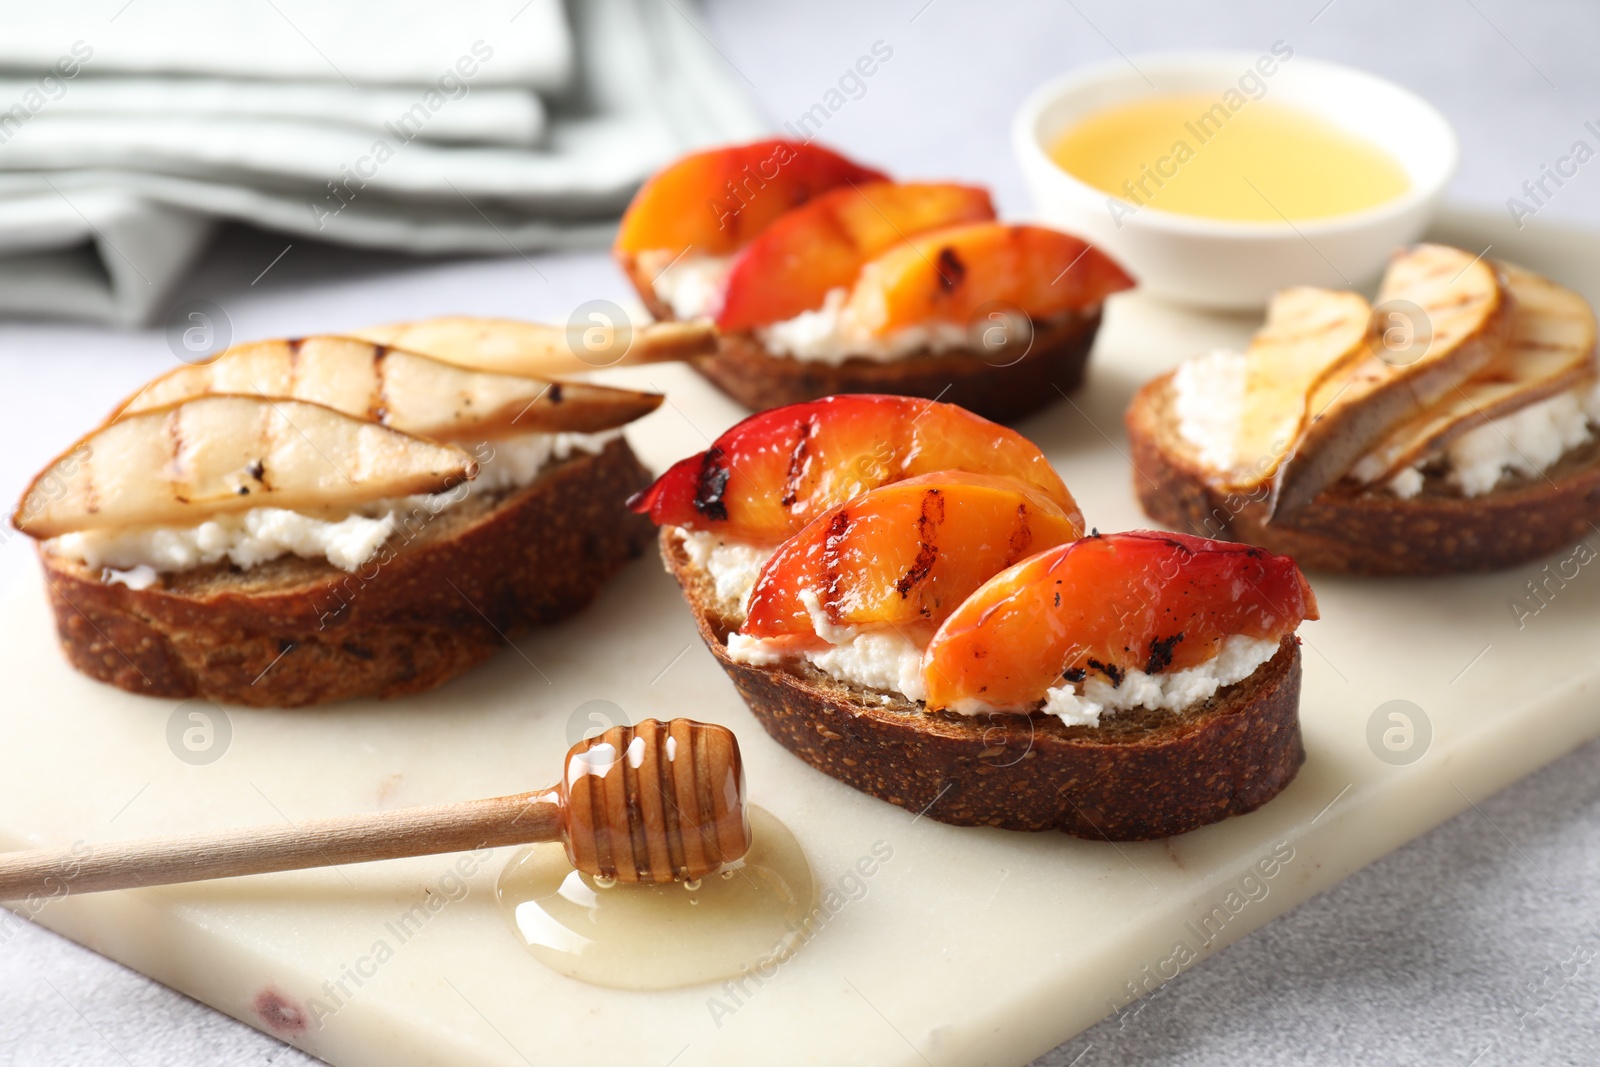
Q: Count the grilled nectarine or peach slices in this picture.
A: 6